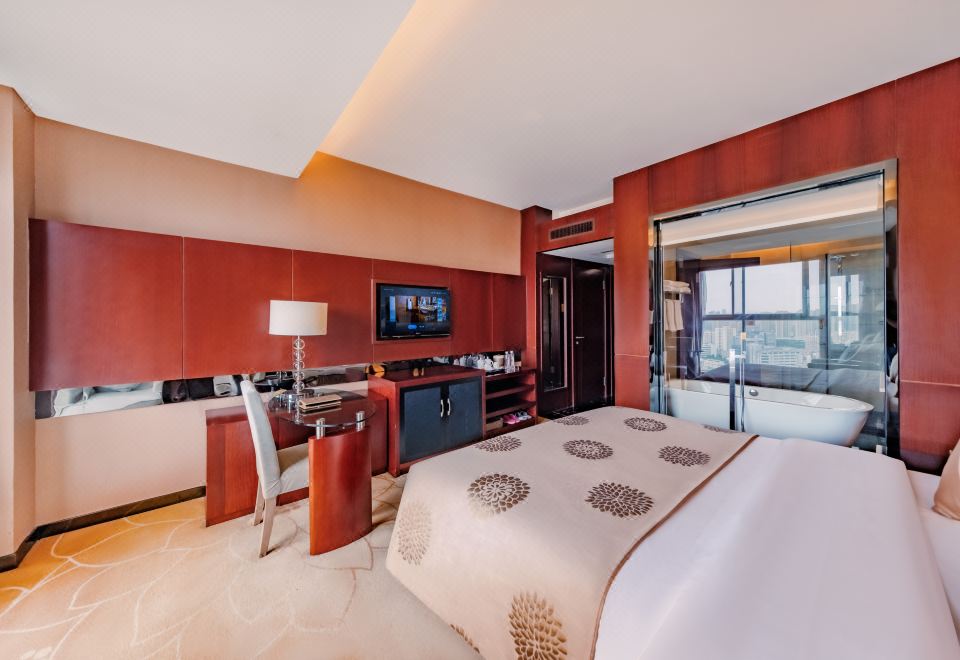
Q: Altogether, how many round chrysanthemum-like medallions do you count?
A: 11